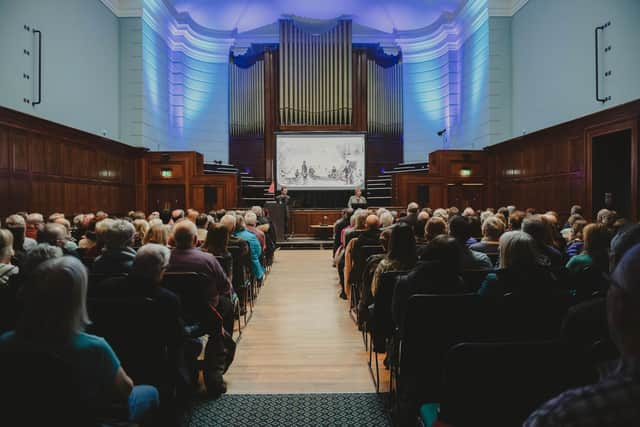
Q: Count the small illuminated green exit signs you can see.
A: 2